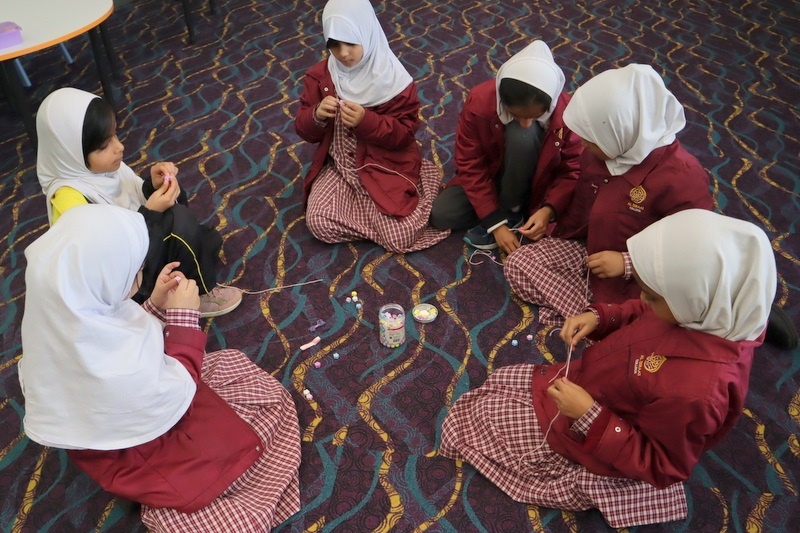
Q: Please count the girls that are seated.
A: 6